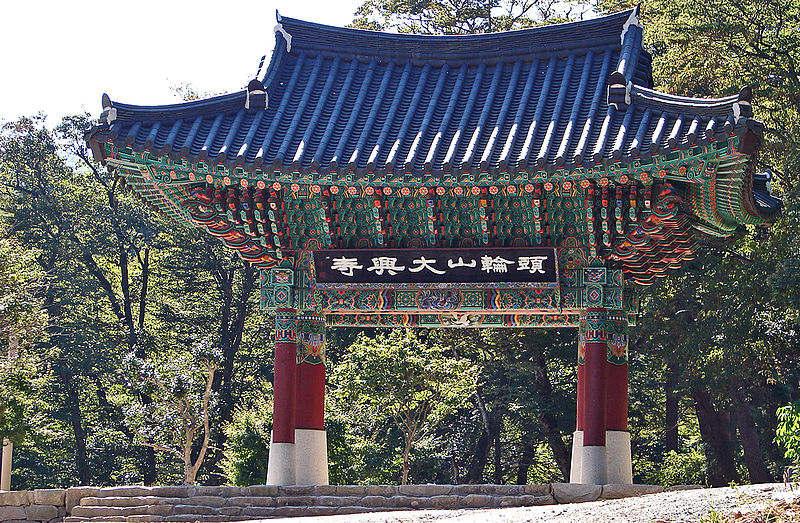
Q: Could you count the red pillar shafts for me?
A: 4